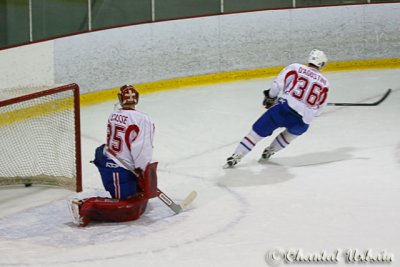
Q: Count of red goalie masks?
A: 1